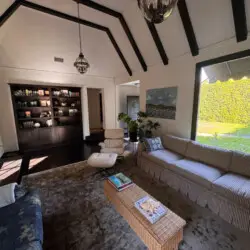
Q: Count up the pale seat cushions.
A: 3